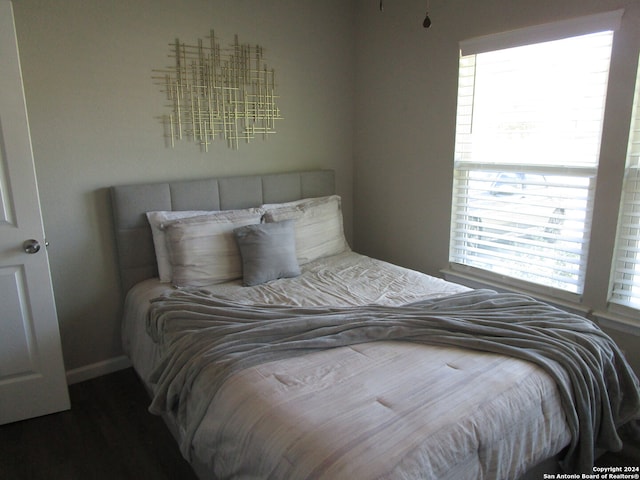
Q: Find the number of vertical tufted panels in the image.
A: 5